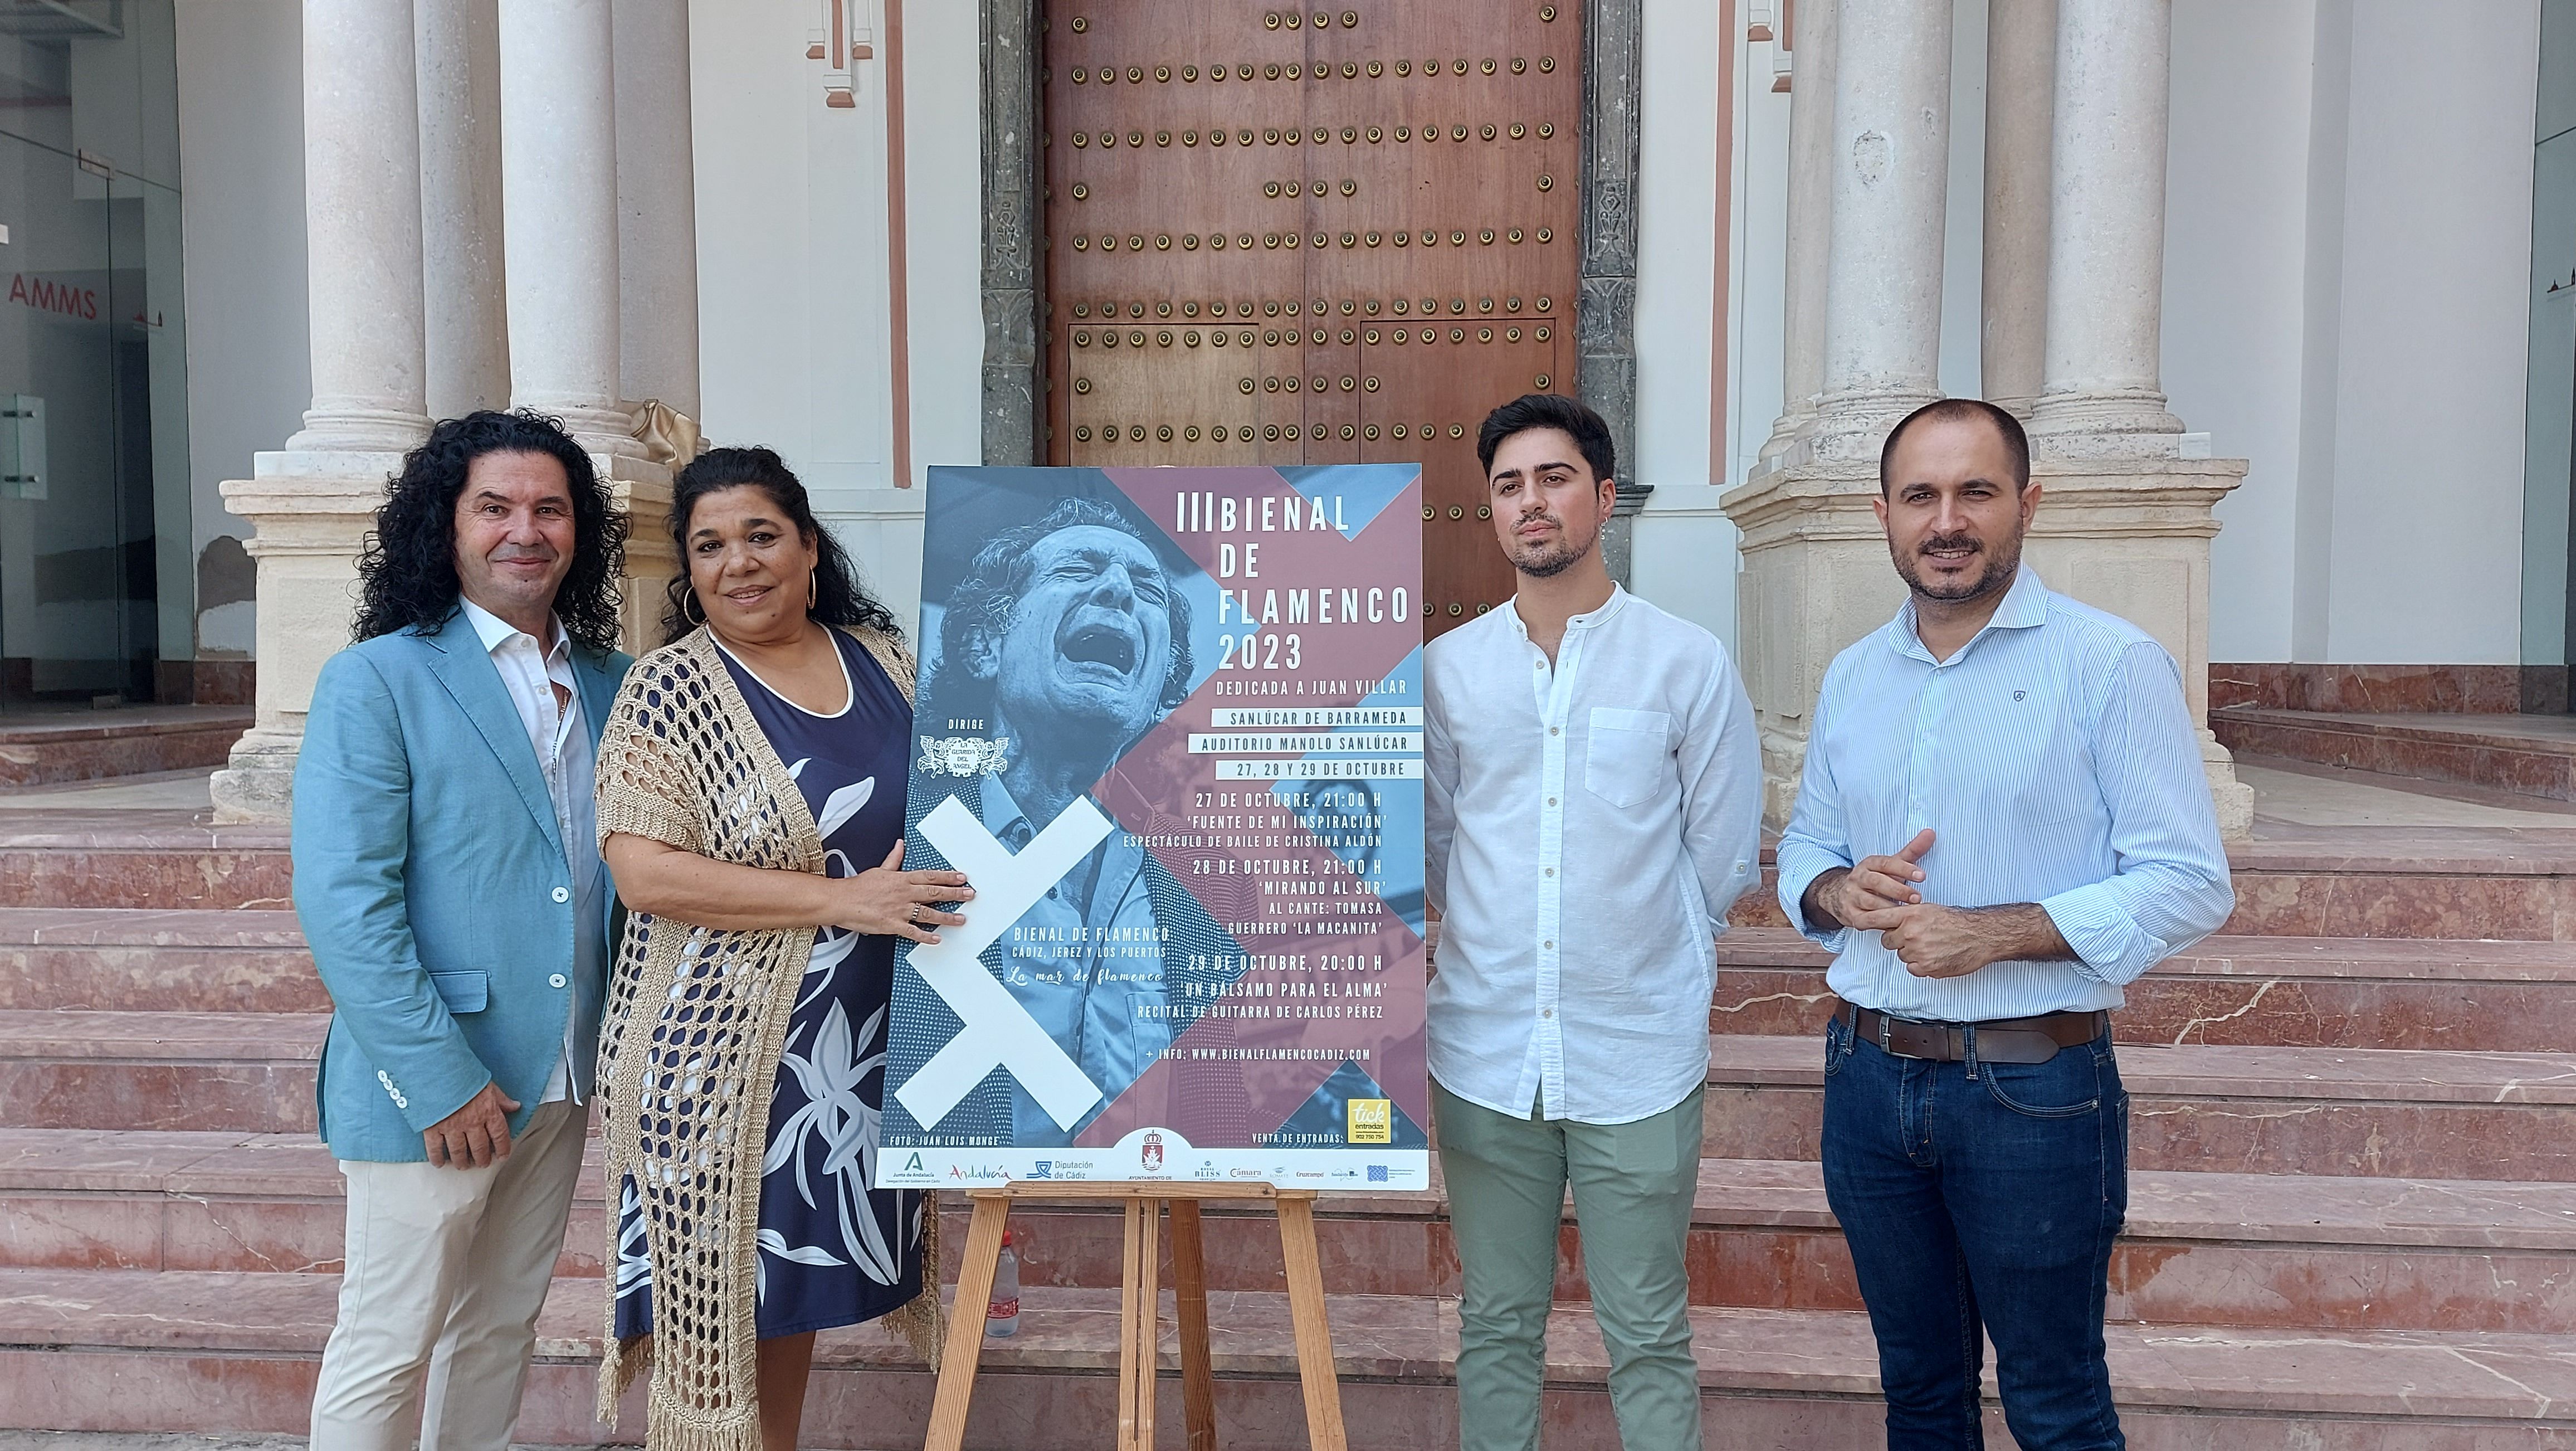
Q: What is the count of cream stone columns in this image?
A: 8